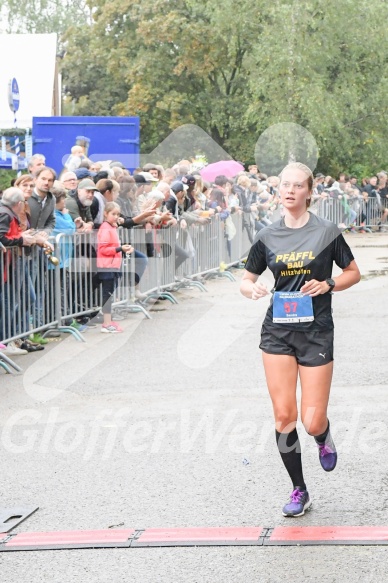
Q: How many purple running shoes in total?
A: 2